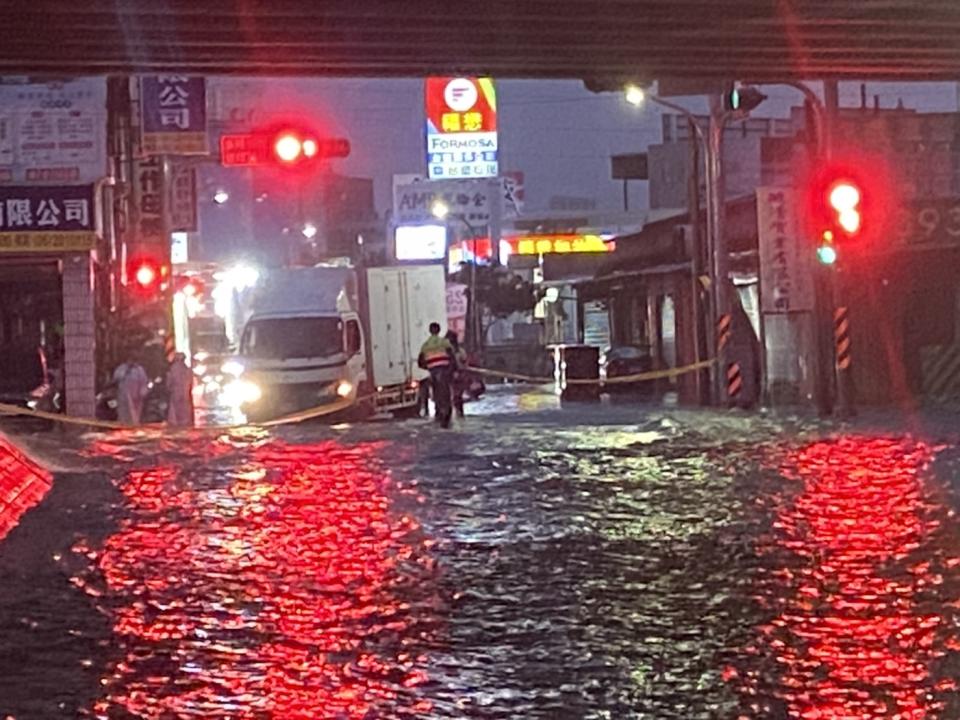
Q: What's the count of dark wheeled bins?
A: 1